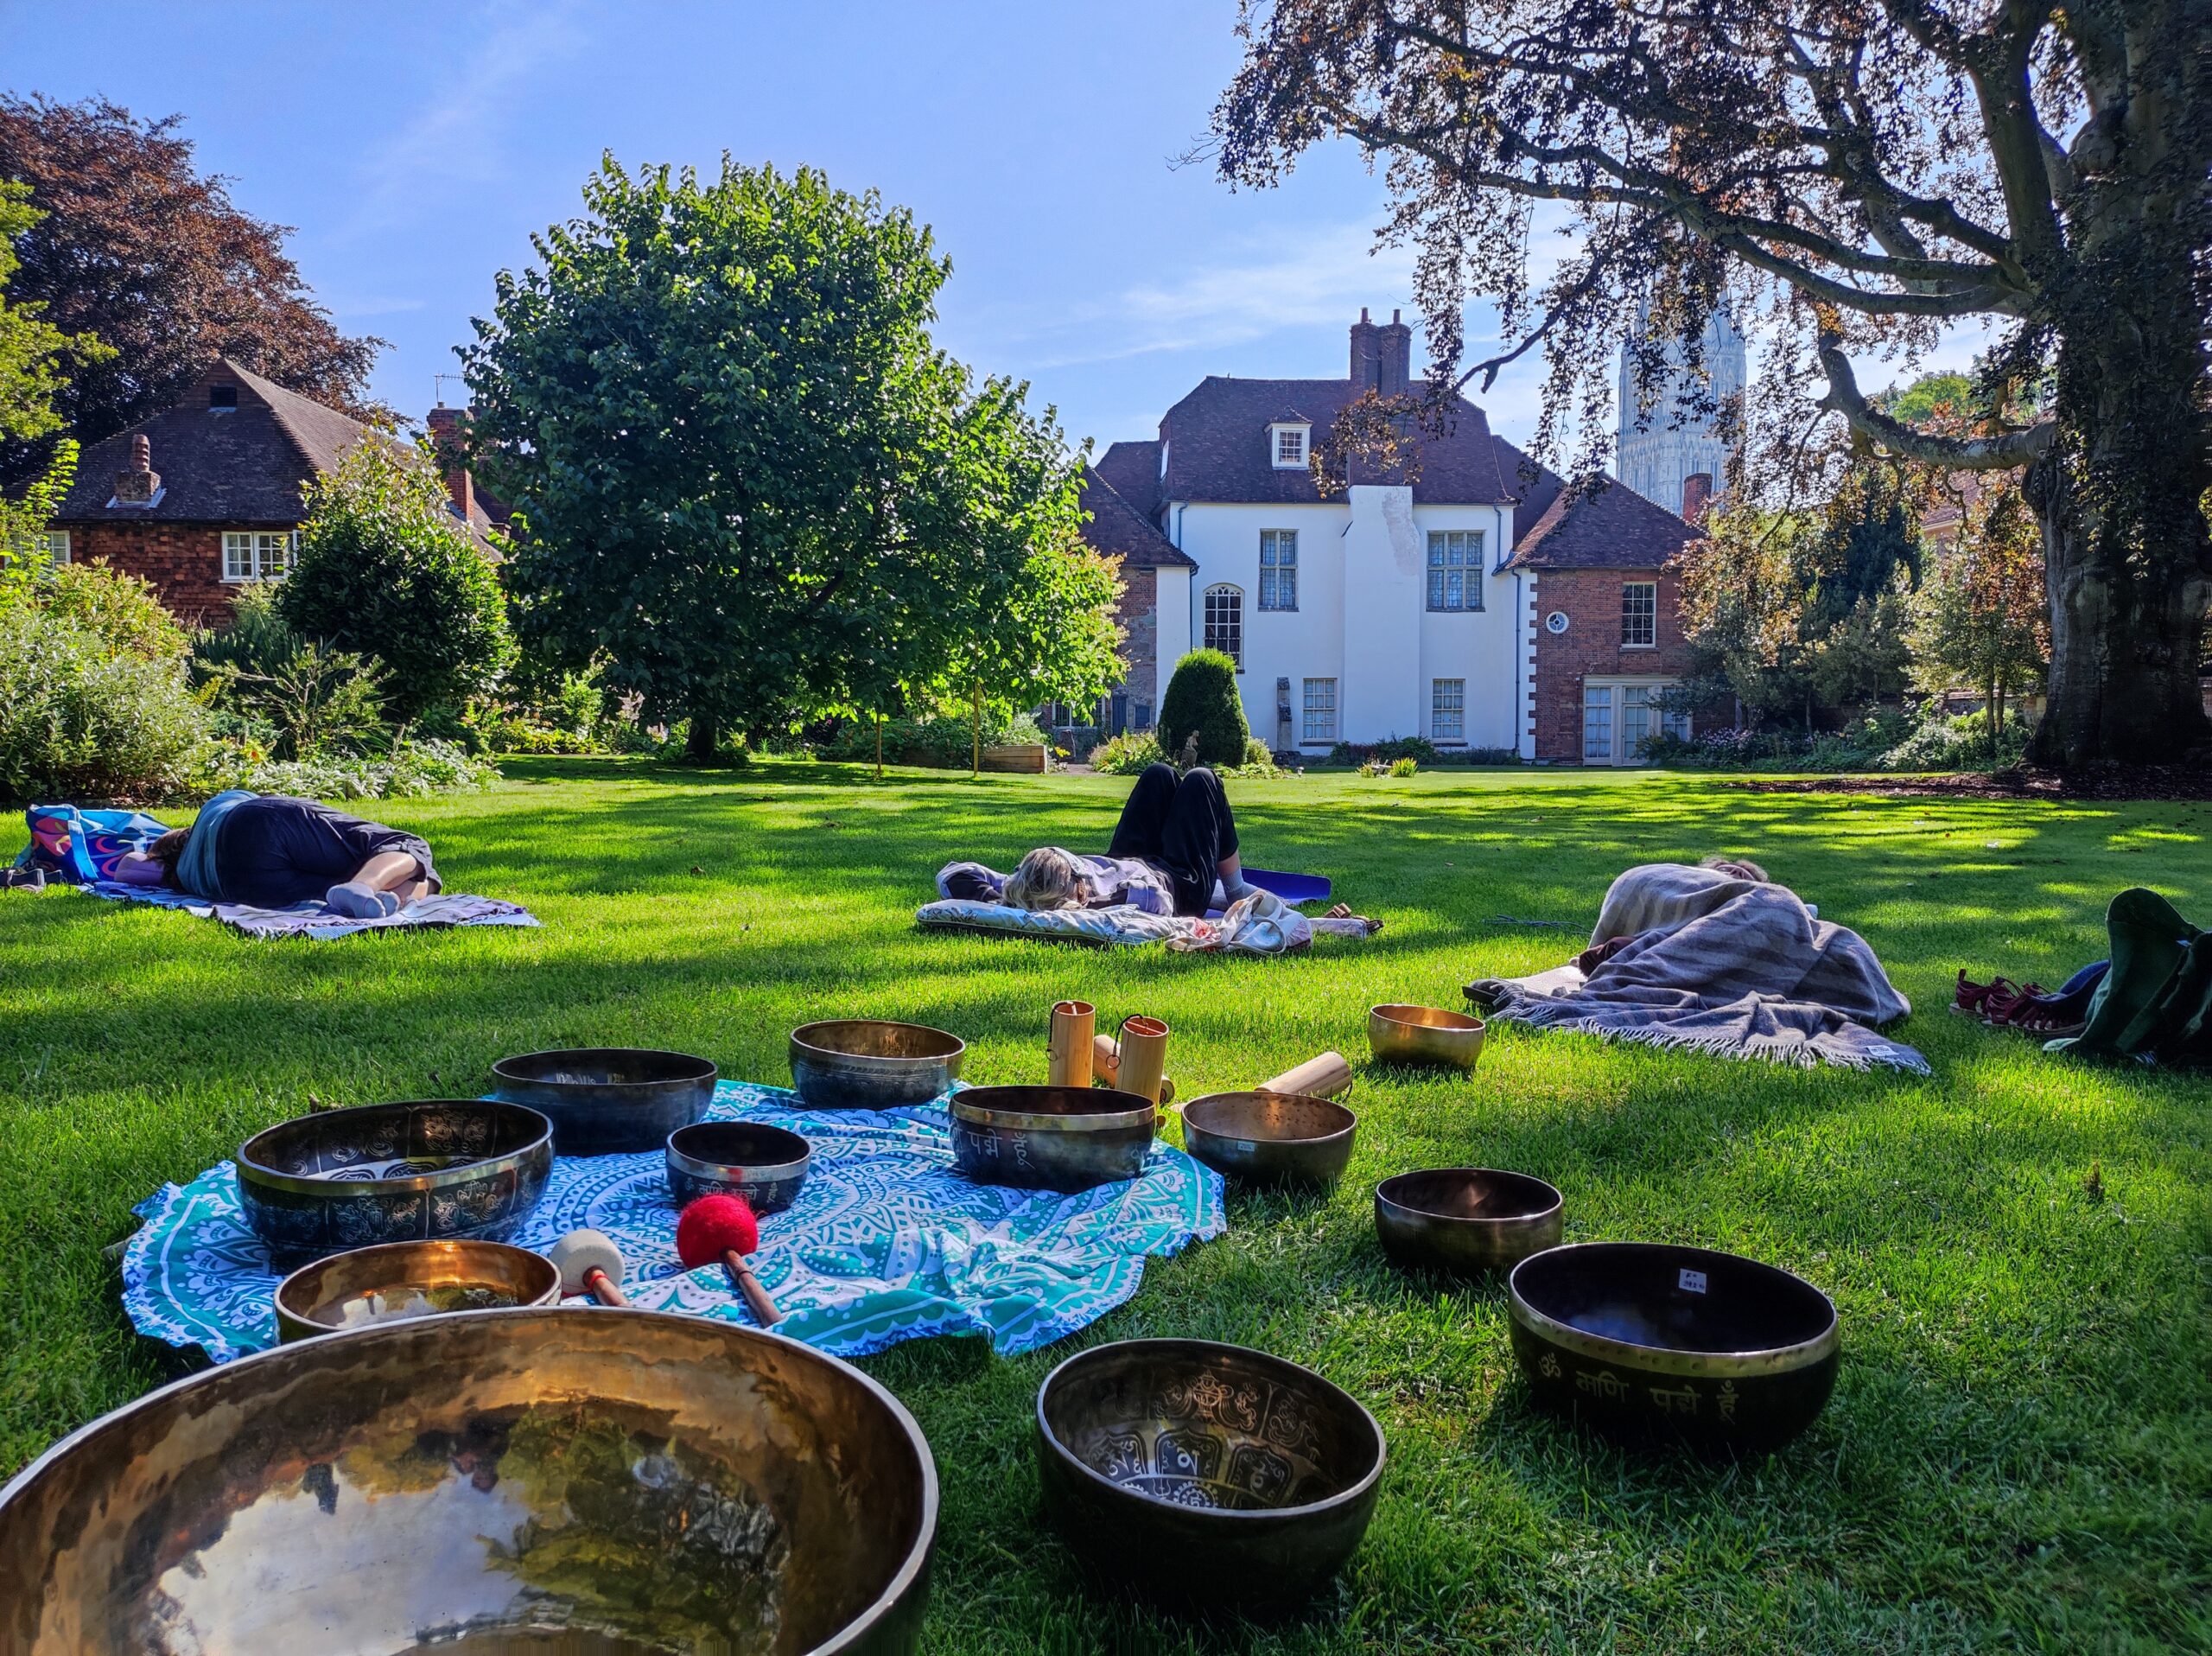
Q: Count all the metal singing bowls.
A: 12